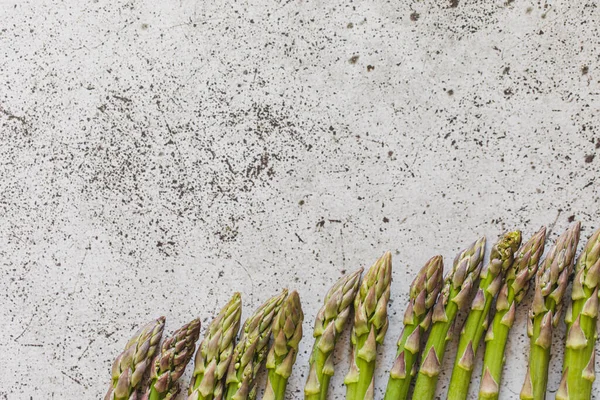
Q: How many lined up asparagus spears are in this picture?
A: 13